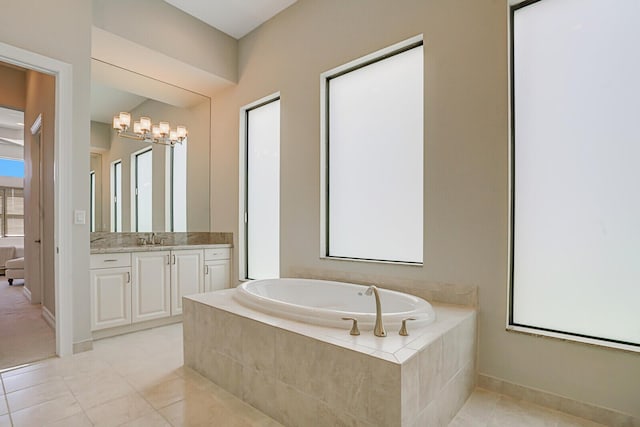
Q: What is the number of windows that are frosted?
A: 3